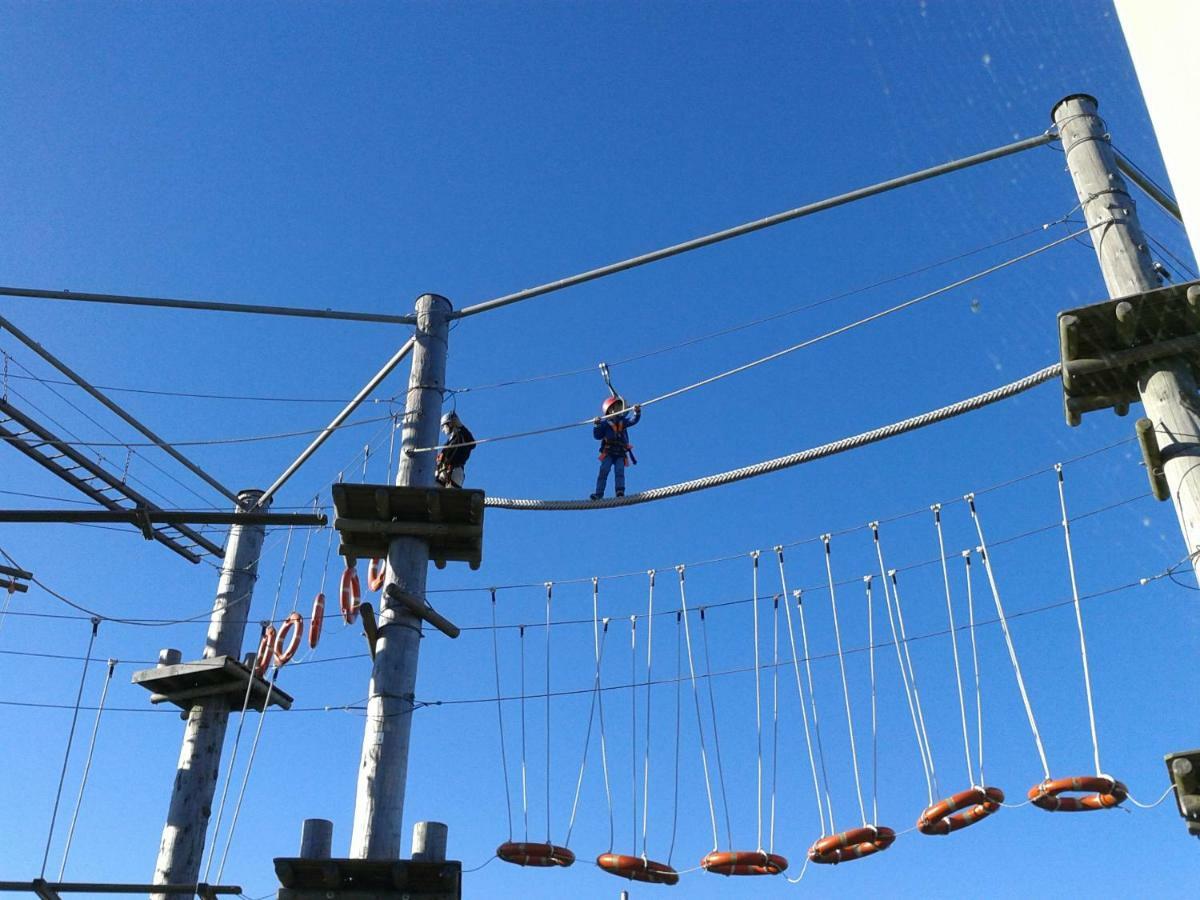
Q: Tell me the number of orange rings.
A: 11